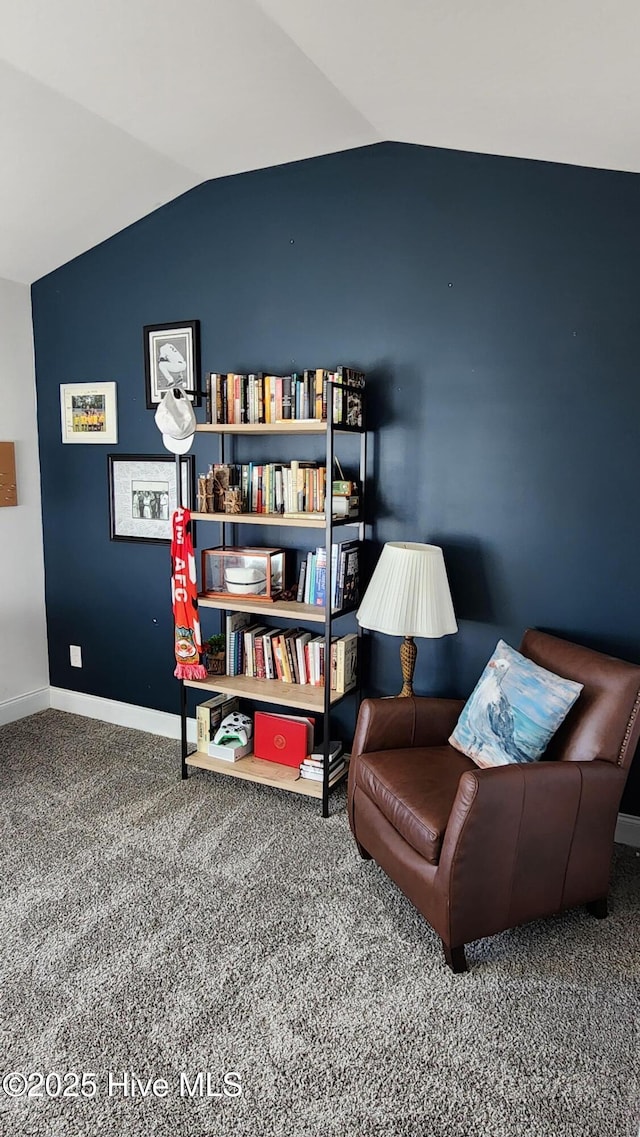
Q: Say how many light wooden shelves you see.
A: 5